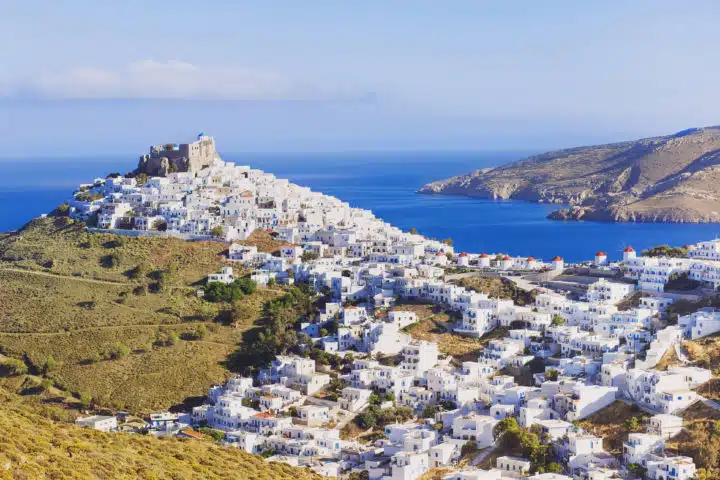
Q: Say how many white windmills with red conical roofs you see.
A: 8